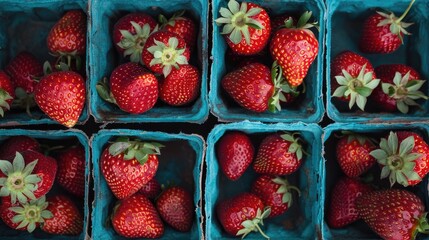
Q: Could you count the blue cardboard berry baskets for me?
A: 8